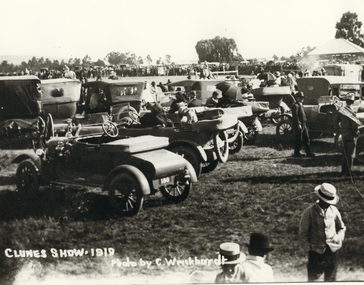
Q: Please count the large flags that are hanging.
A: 0